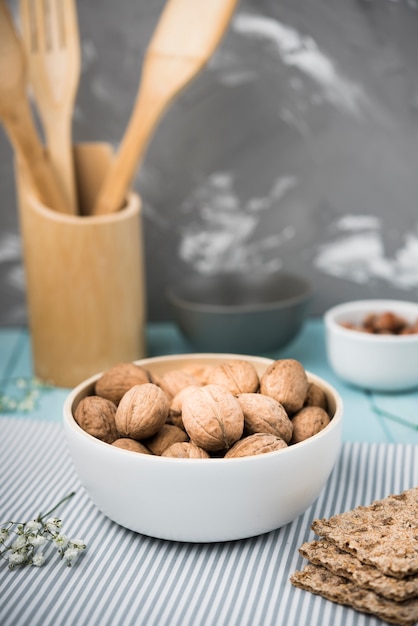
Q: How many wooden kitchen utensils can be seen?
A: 3